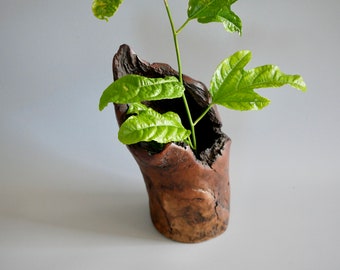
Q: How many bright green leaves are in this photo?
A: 5